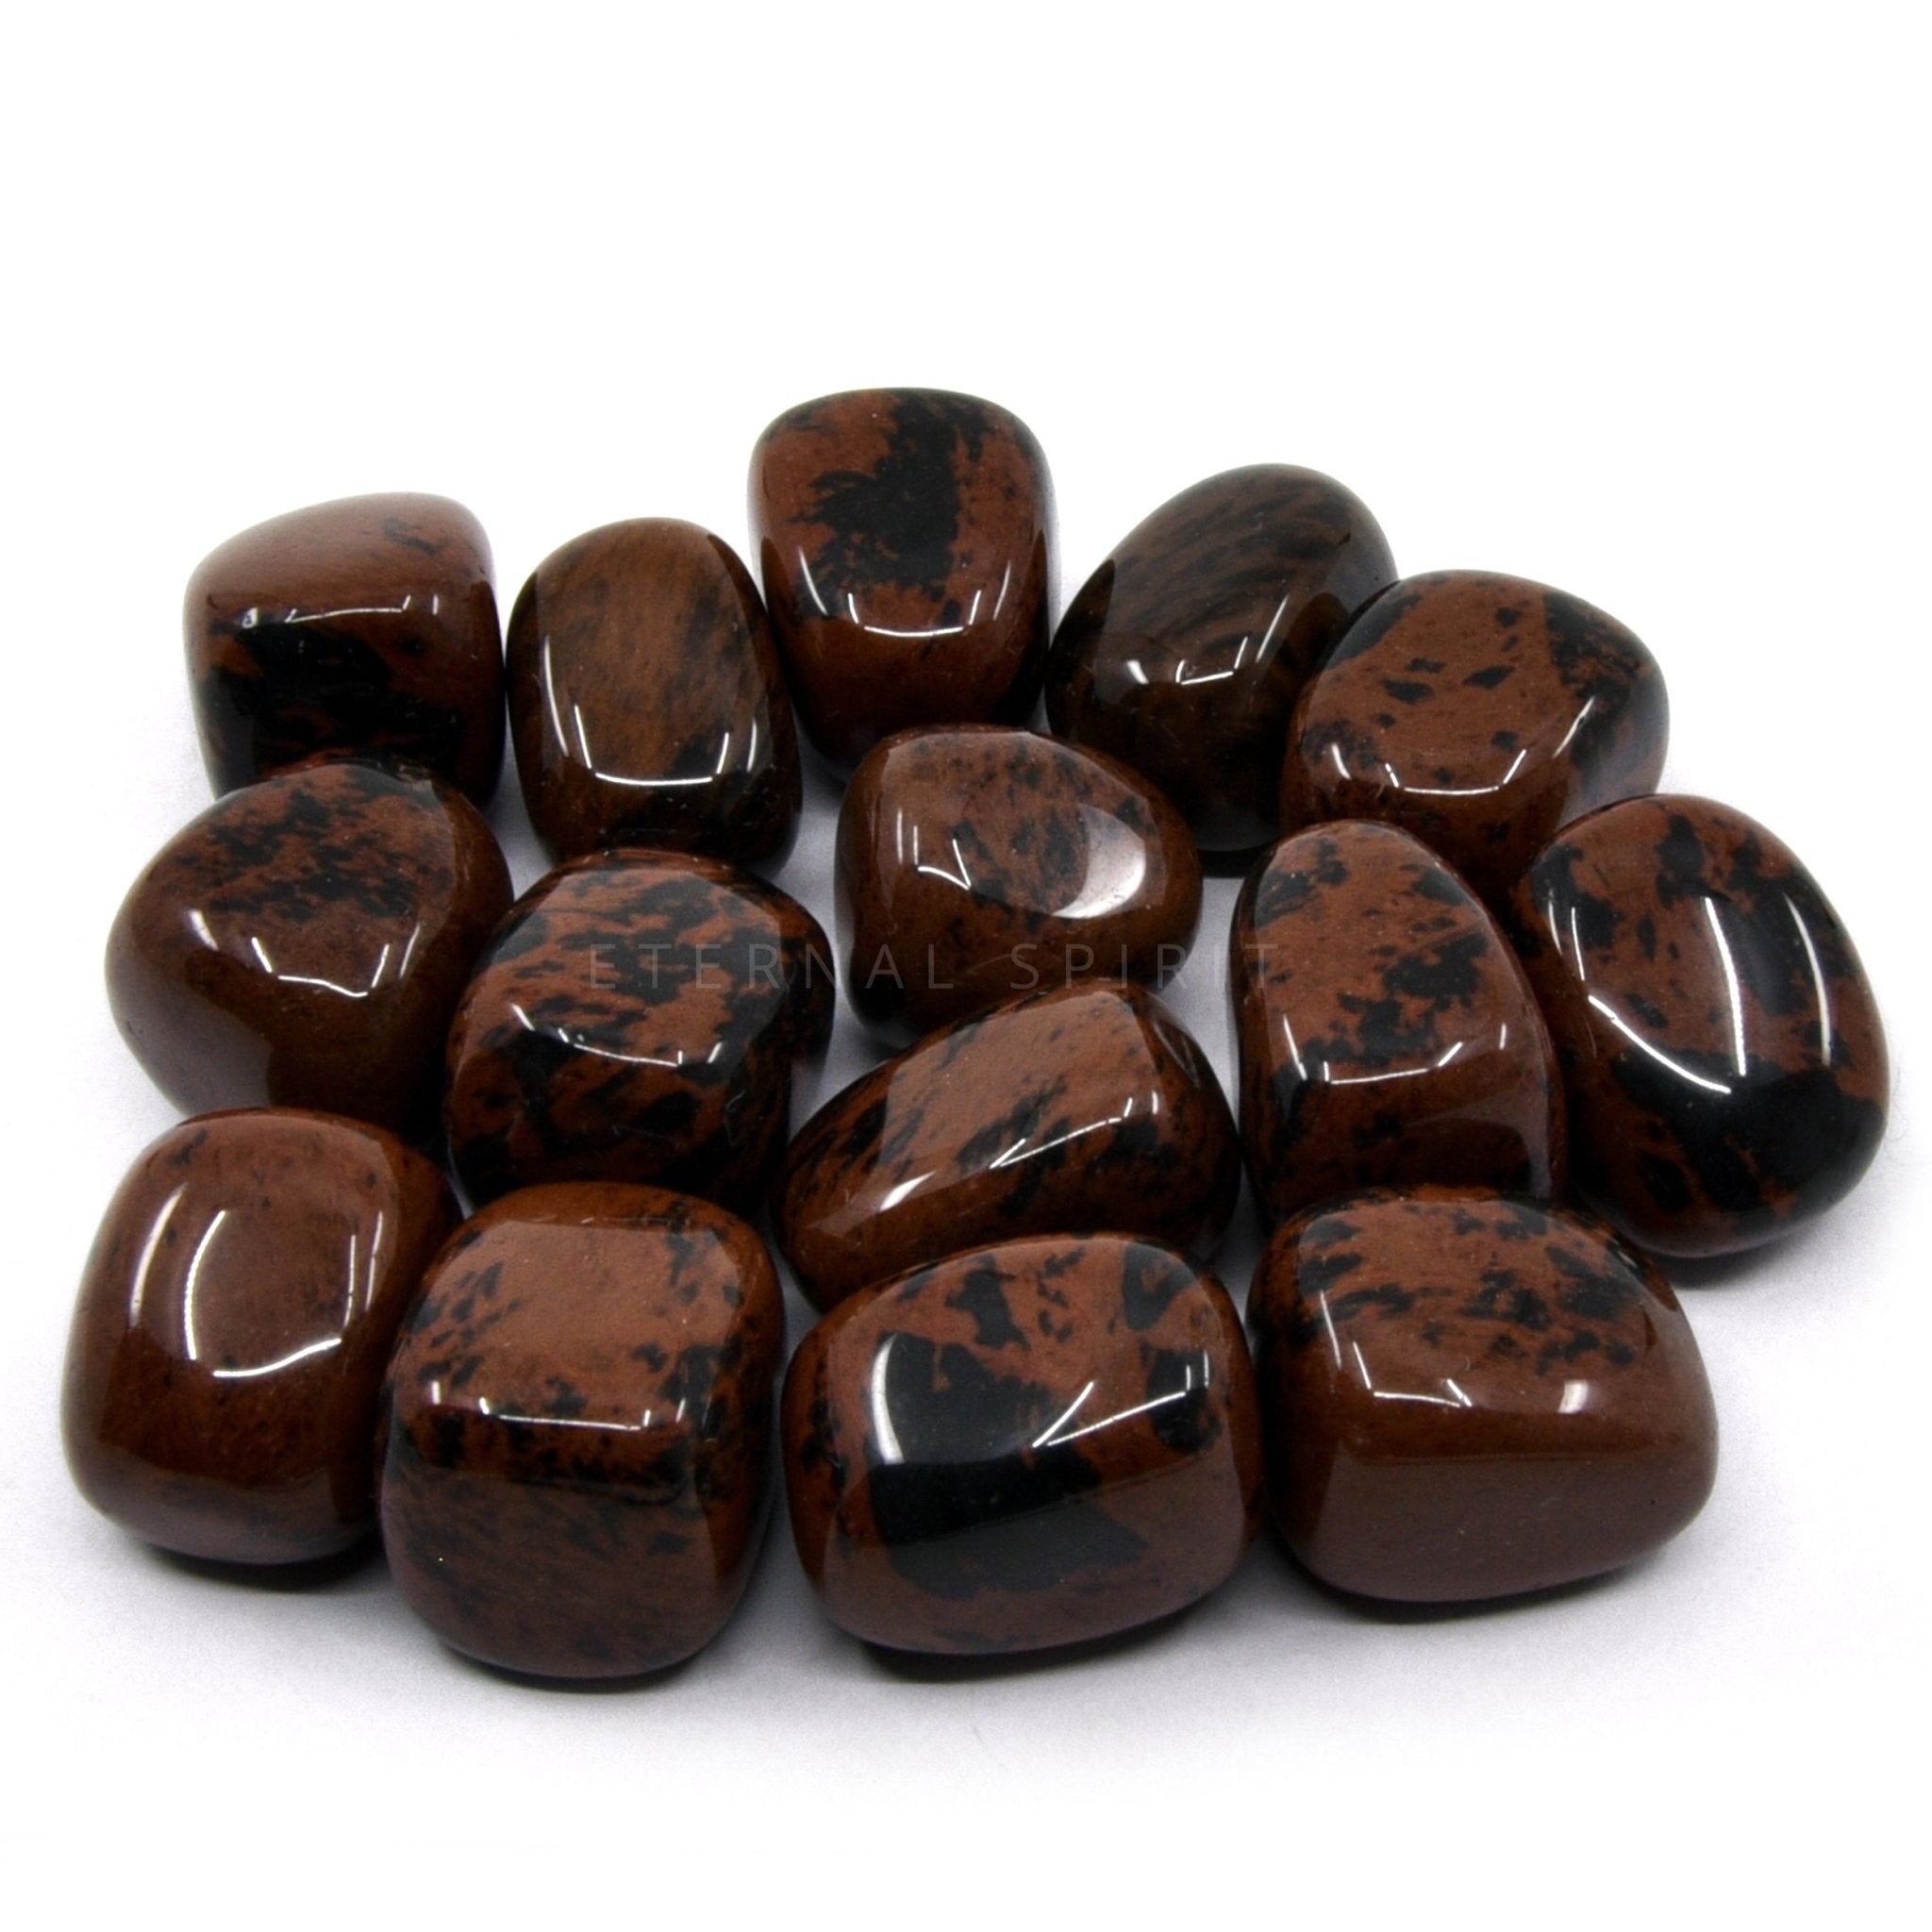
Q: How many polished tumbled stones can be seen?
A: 15